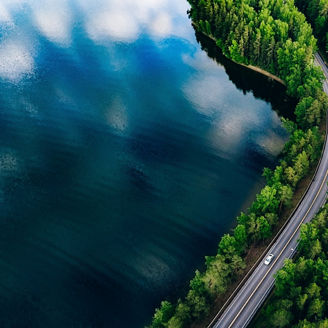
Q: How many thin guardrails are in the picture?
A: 2